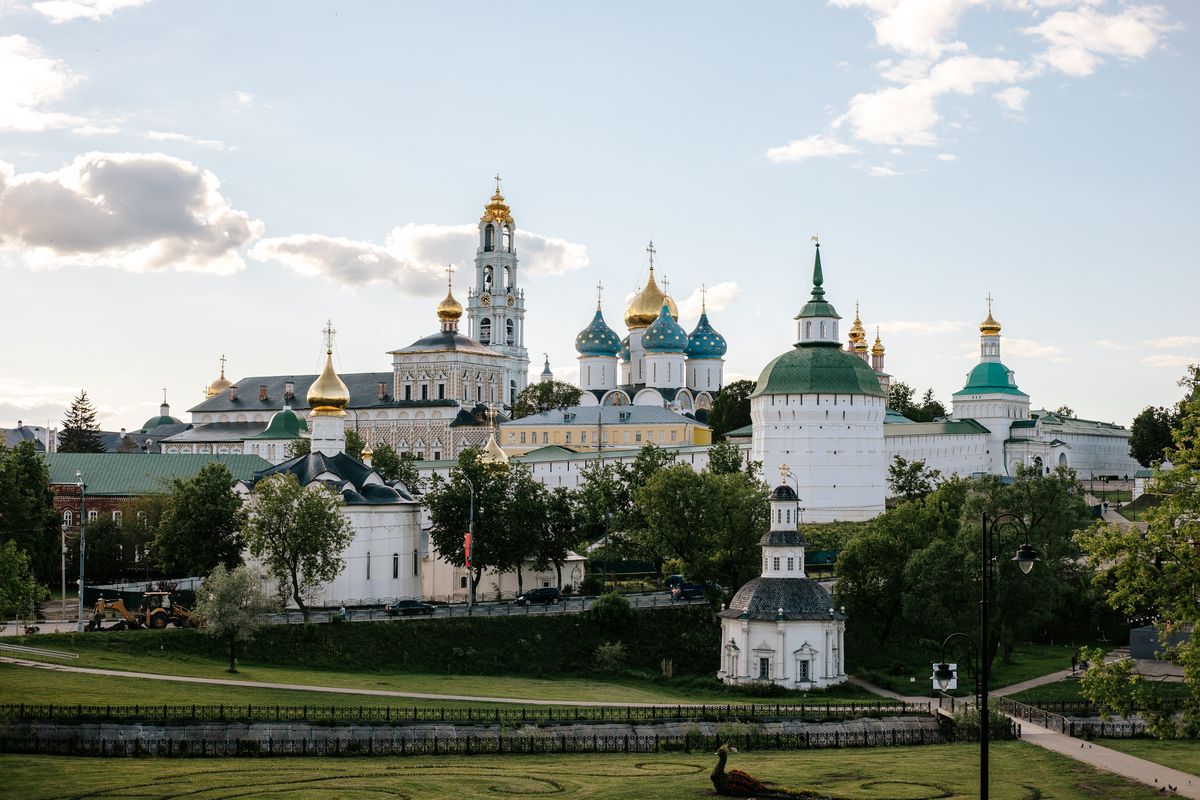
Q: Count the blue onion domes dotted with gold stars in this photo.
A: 4